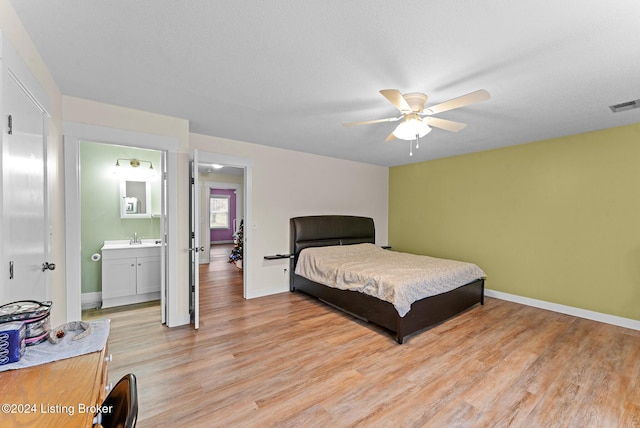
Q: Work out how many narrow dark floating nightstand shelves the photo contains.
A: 2